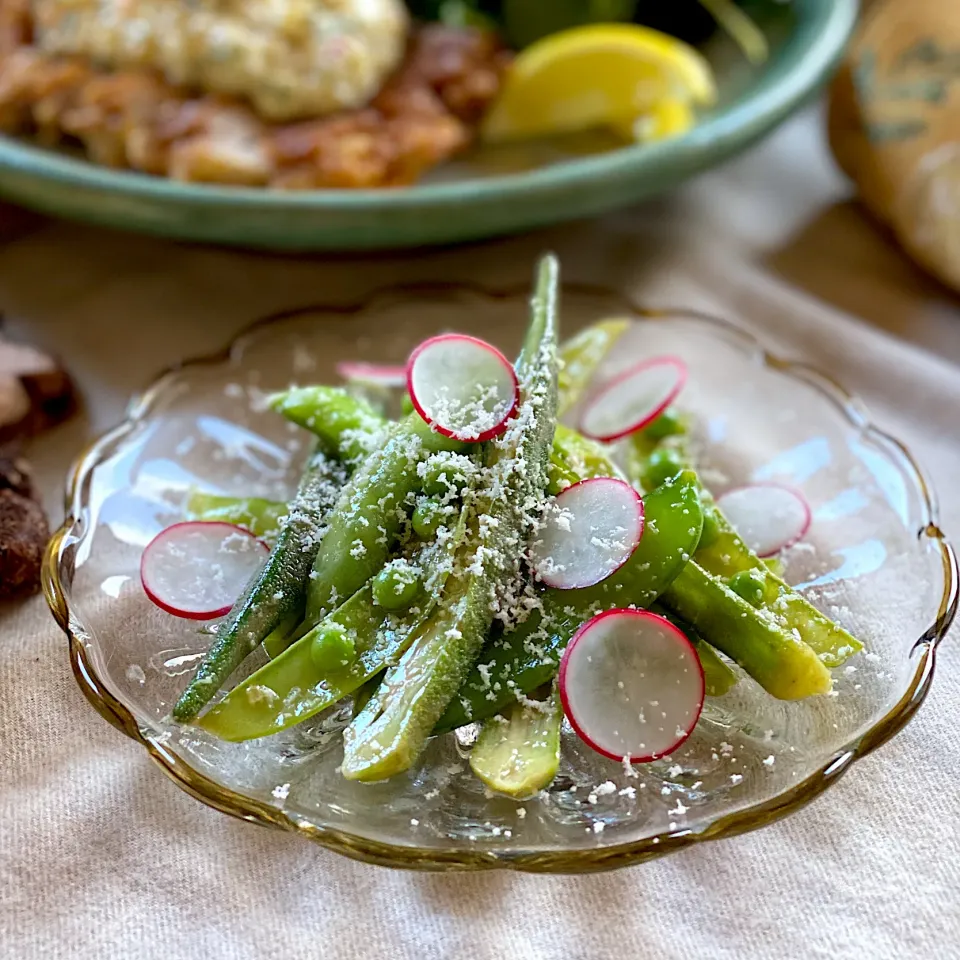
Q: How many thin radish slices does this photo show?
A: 7